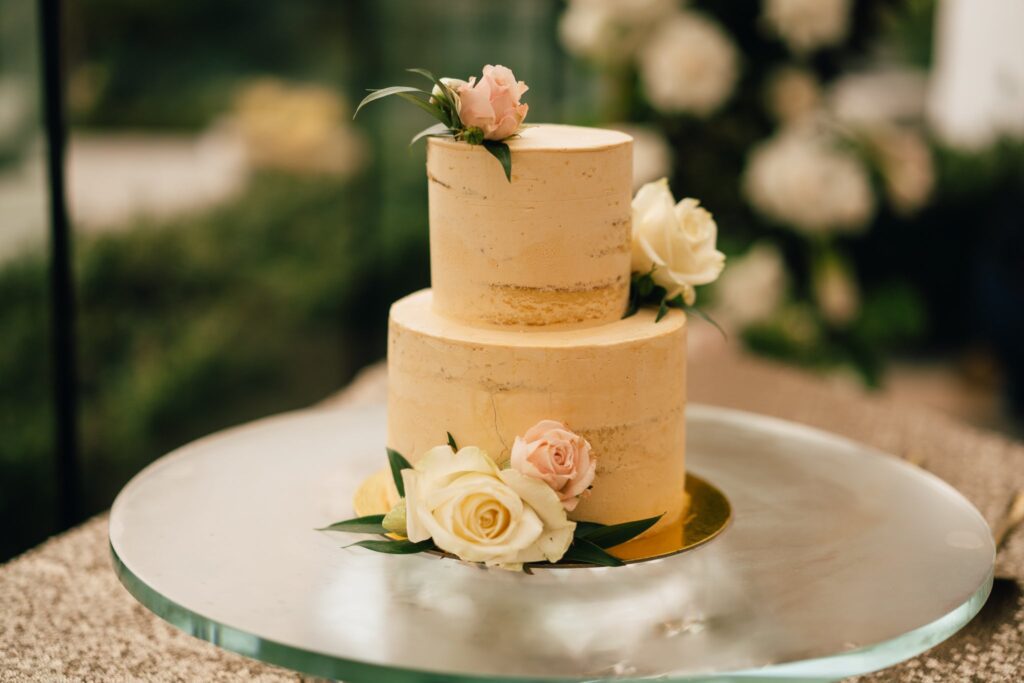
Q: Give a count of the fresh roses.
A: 4